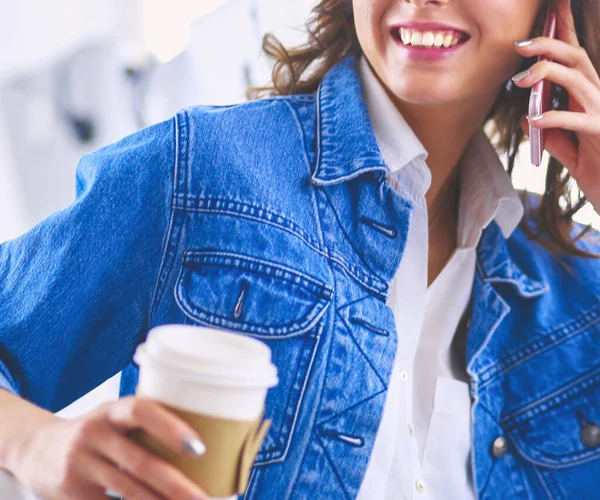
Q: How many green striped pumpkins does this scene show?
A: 0